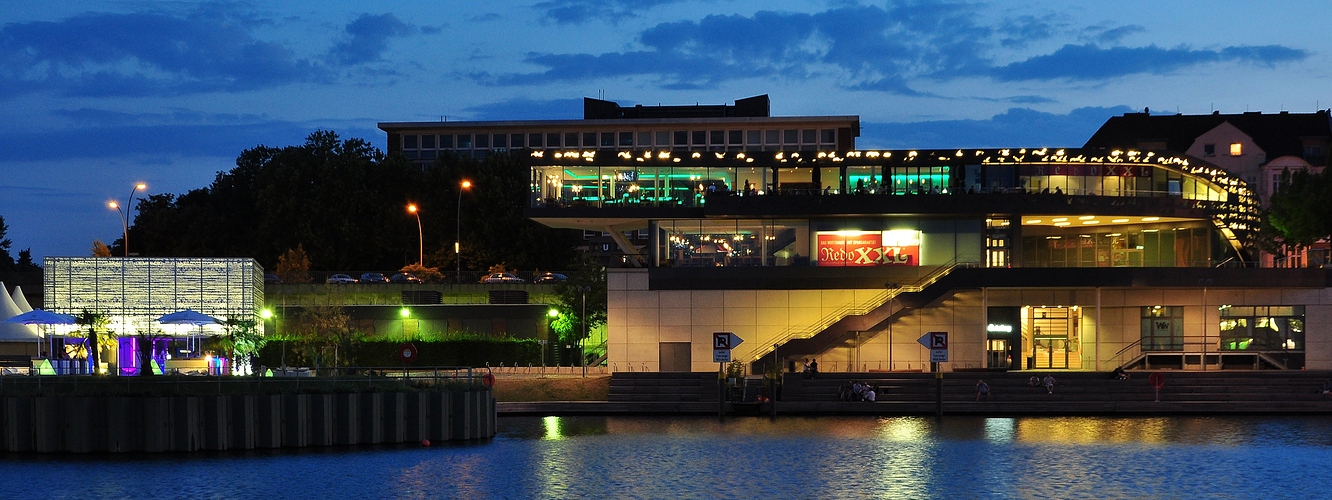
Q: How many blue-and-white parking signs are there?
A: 2